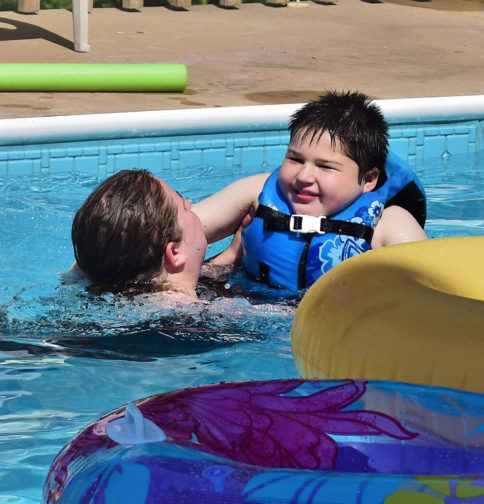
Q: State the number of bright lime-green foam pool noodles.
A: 1